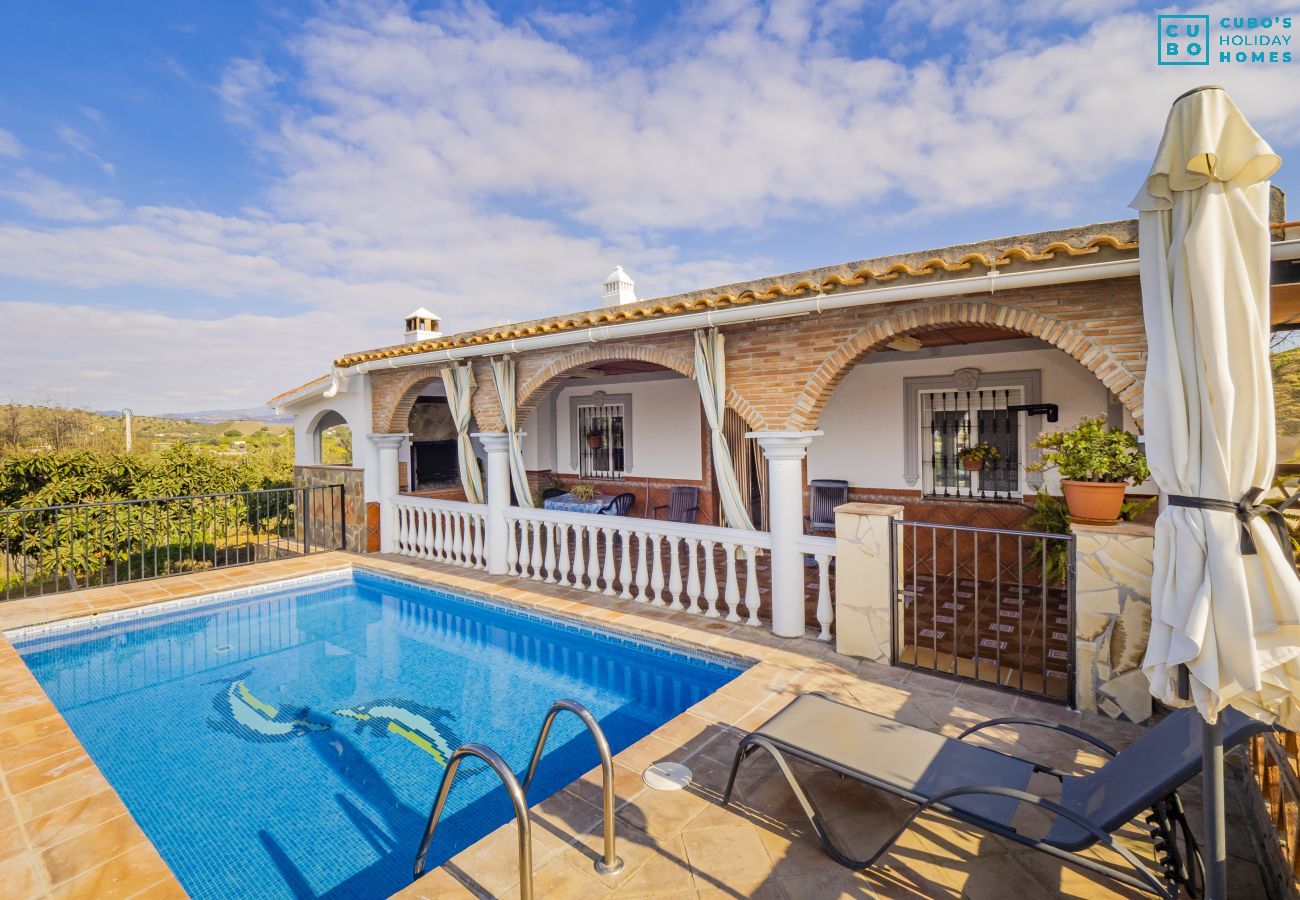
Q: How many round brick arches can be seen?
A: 3